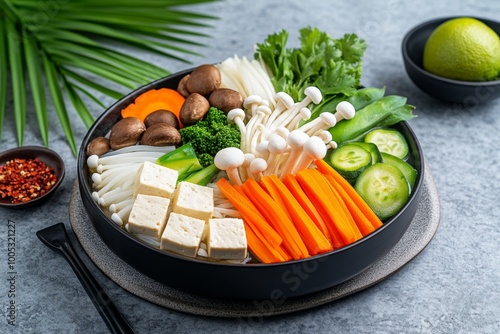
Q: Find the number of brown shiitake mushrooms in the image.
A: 8